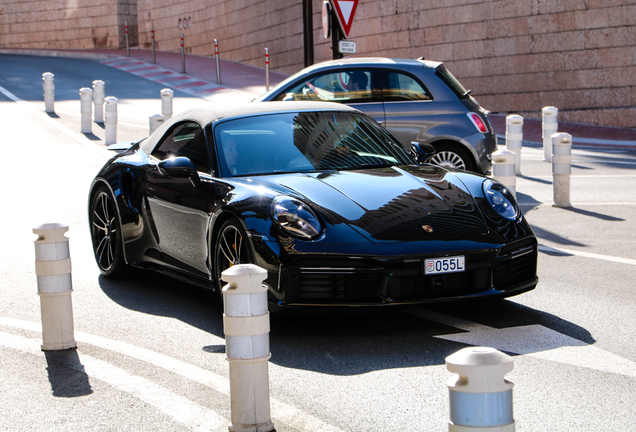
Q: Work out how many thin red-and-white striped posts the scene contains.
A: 5